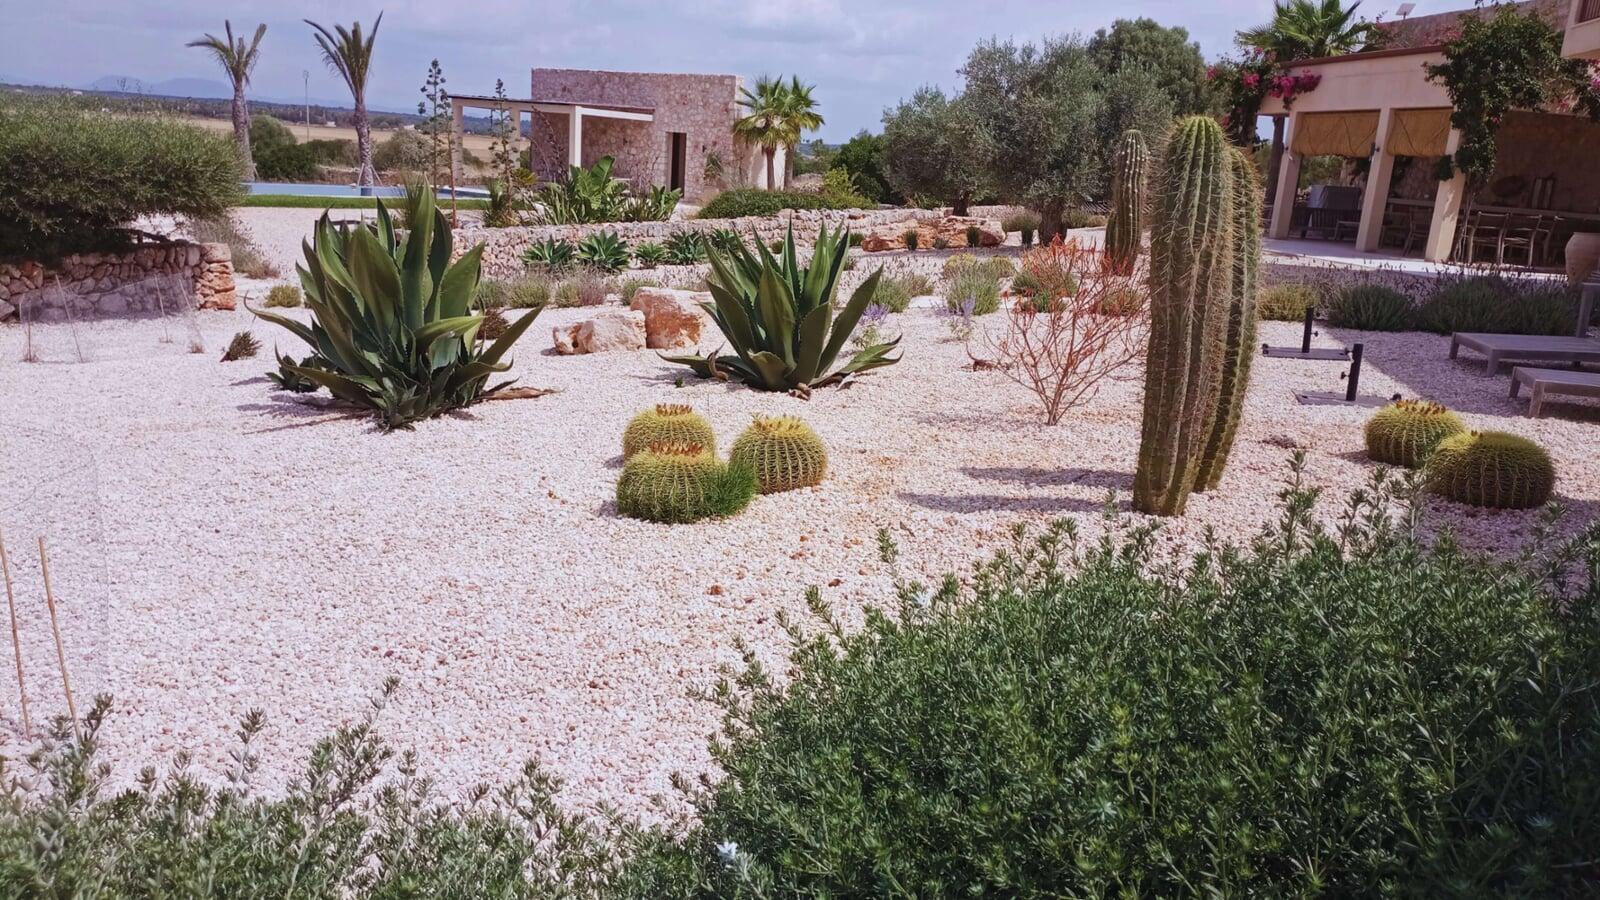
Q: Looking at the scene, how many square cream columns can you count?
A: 6